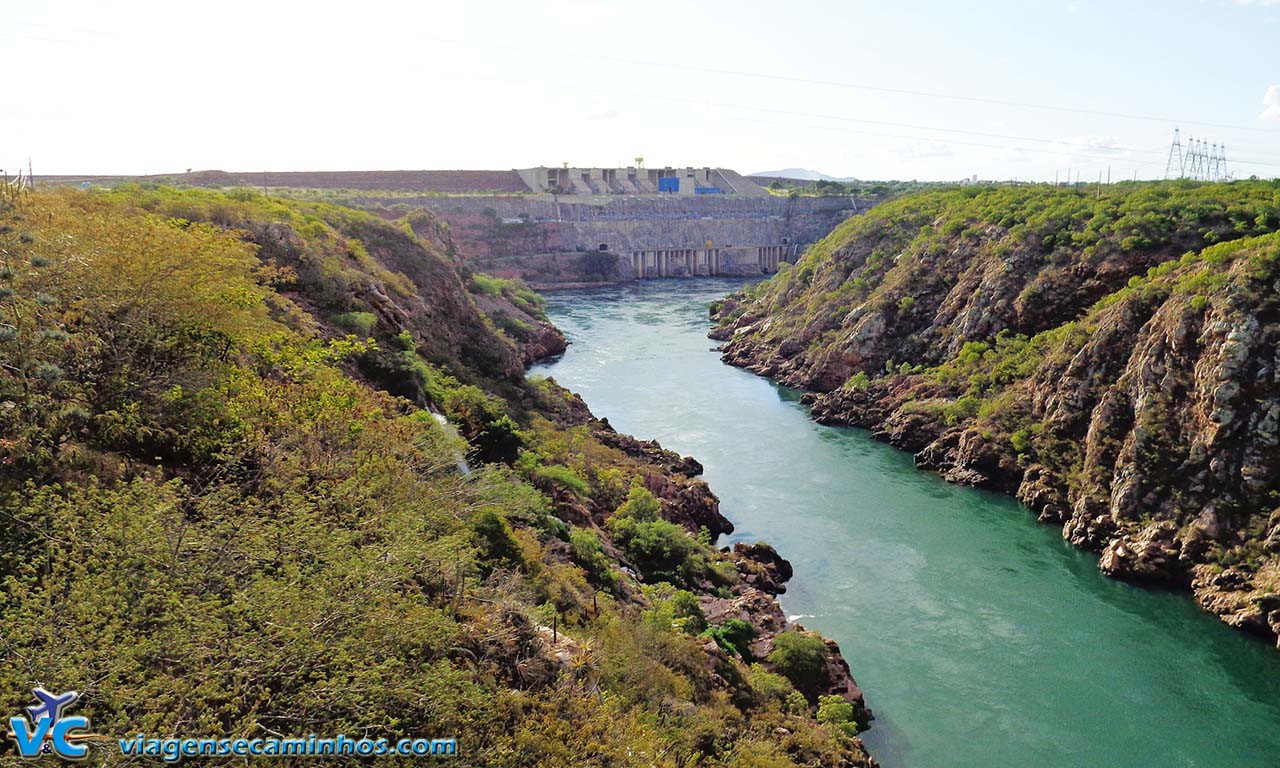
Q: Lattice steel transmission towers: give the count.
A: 6